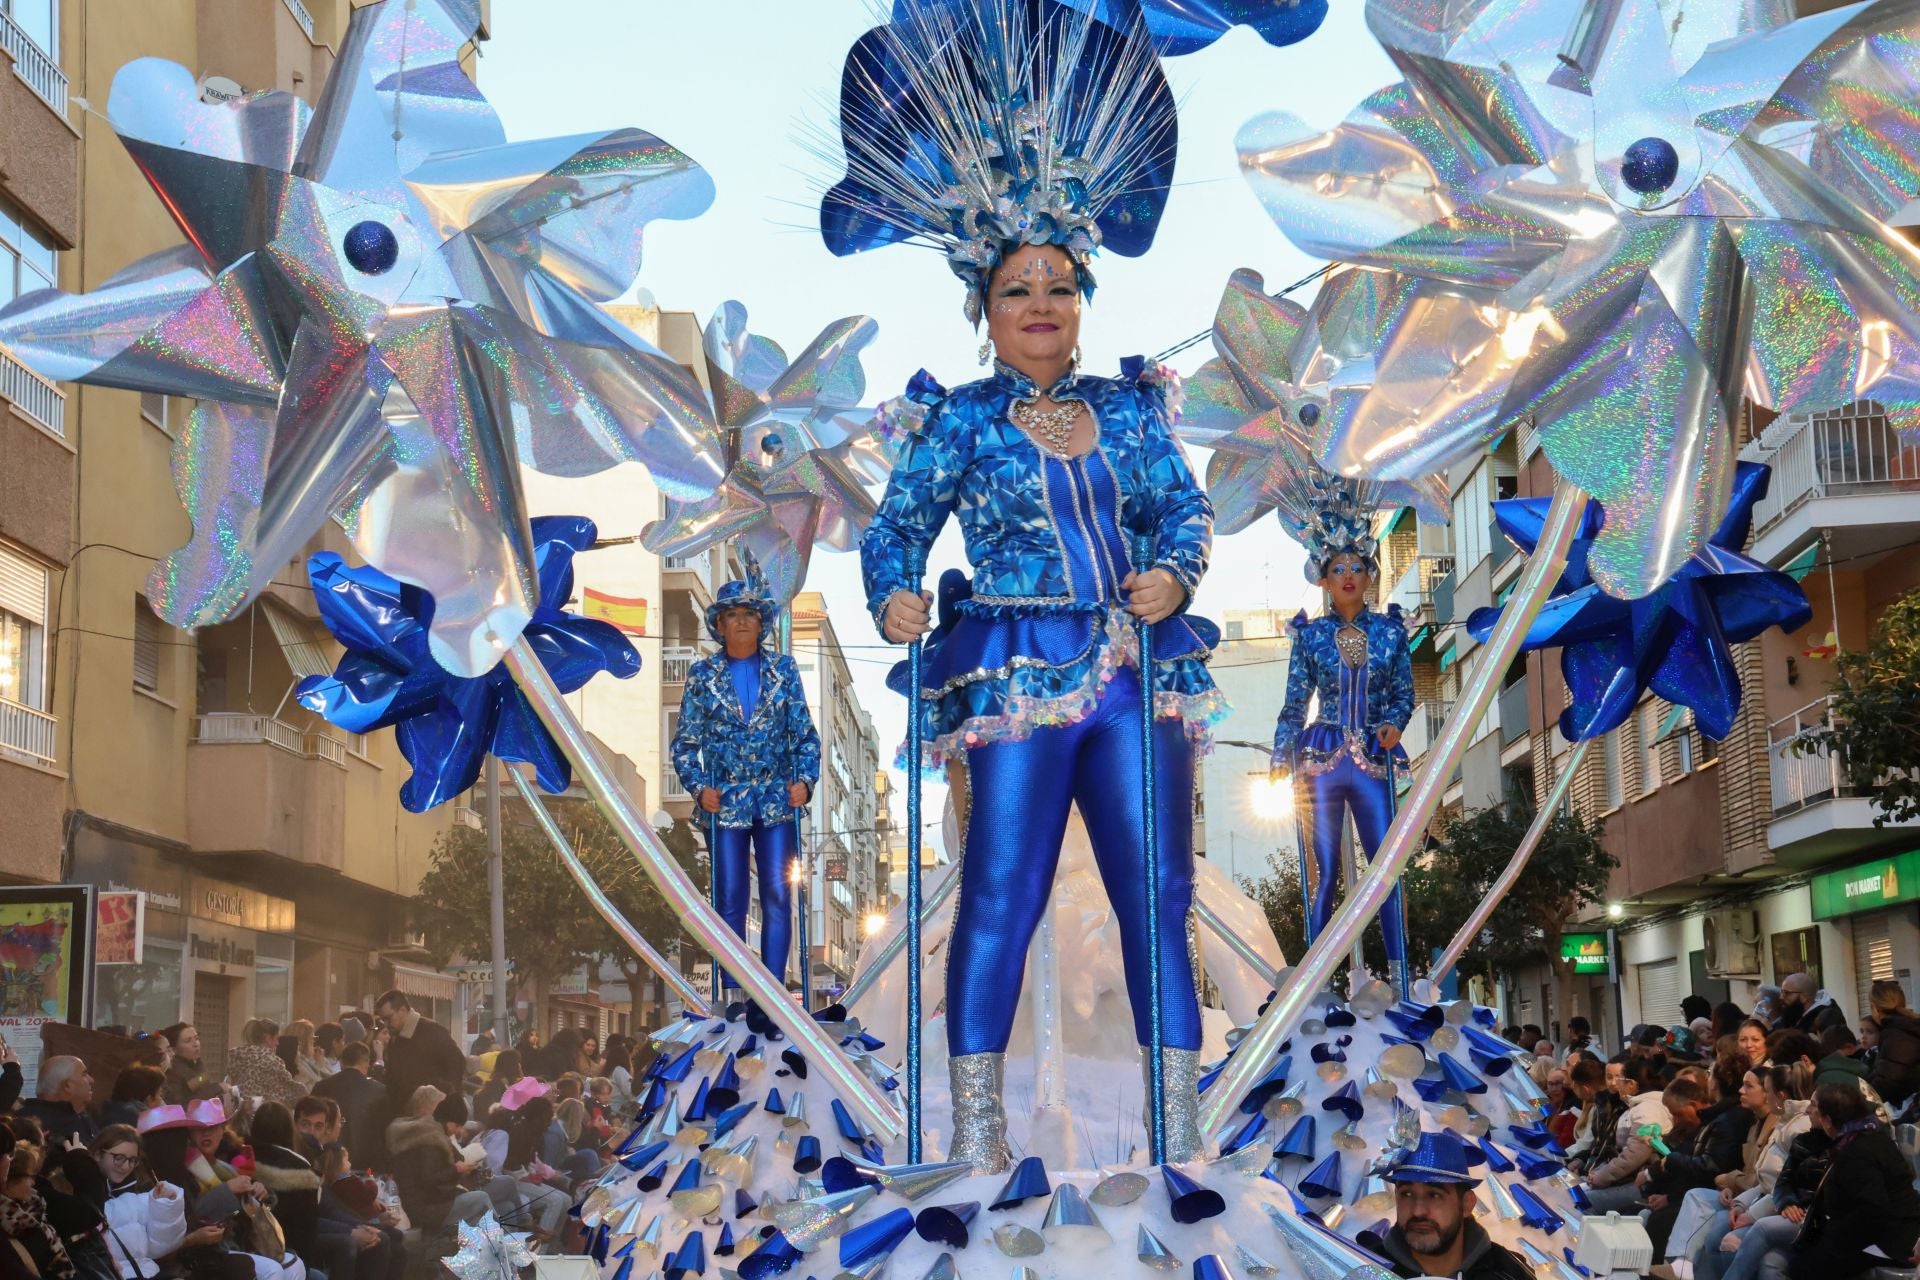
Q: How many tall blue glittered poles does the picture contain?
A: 6